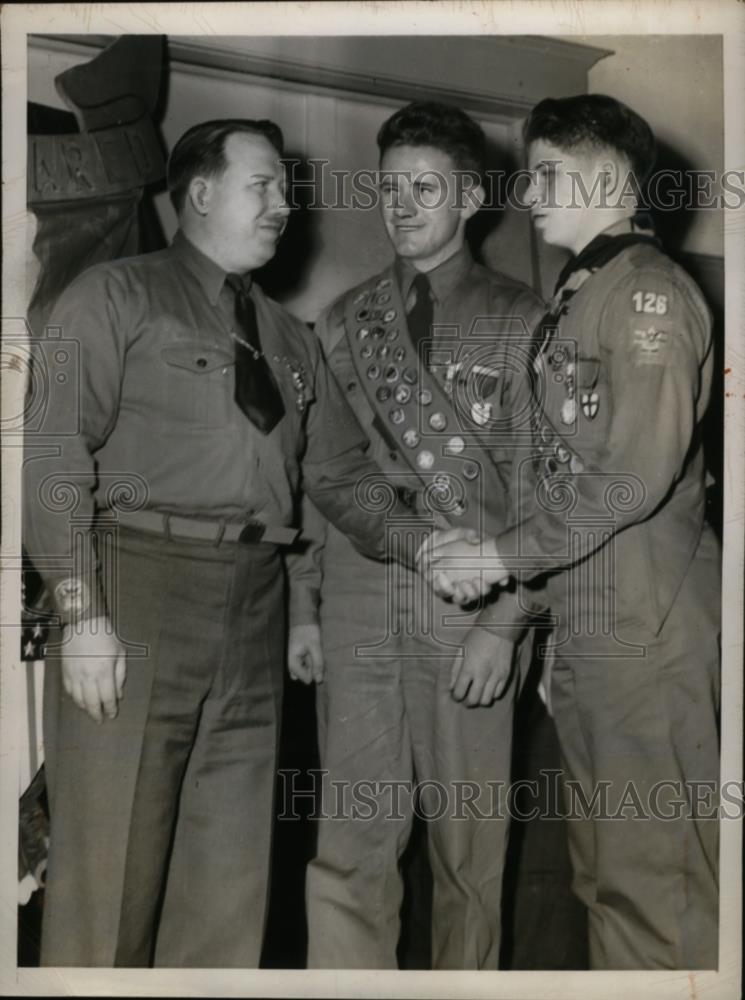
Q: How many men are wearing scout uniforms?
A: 3